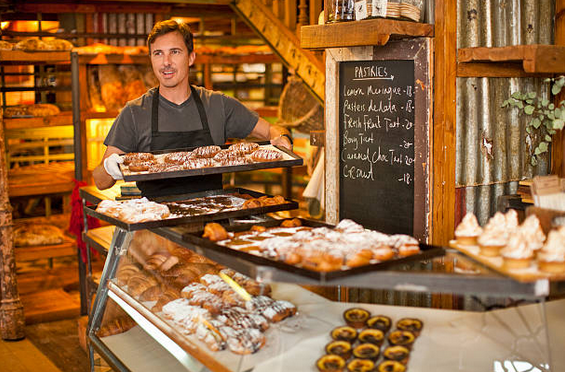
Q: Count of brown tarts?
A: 12